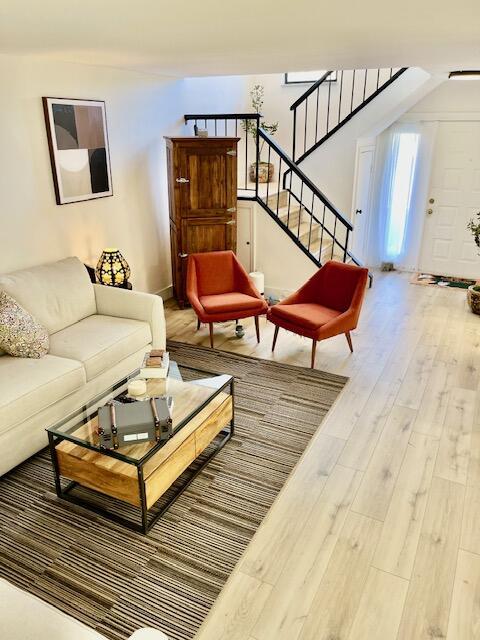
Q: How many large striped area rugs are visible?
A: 1